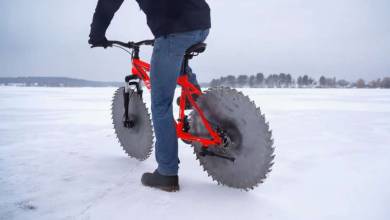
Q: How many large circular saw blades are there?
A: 2